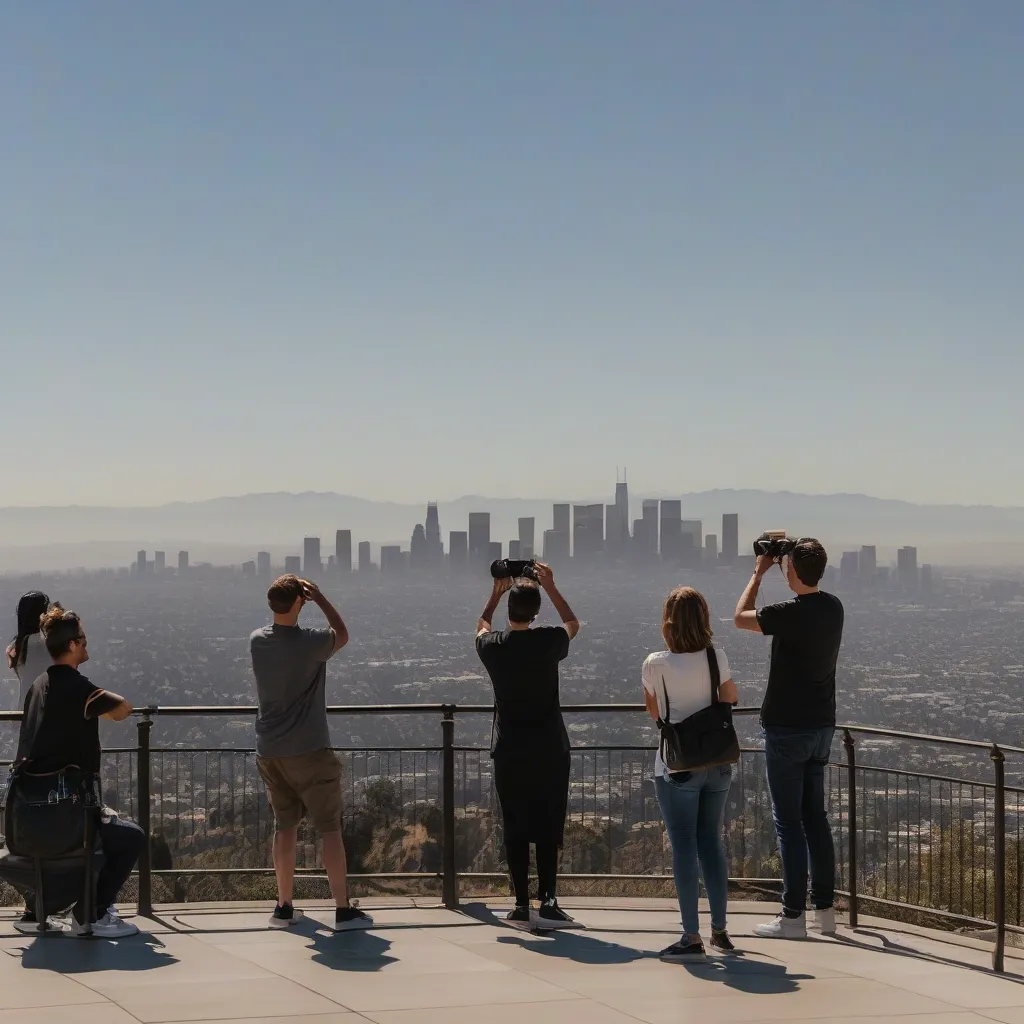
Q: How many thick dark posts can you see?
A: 4